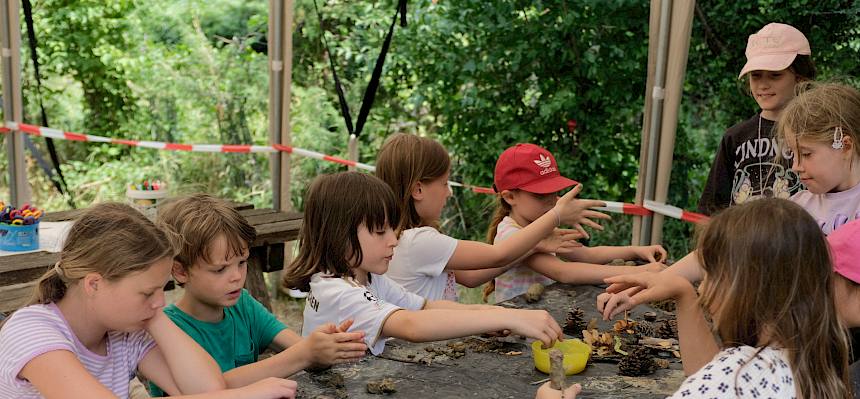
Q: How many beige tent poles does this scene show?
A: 3